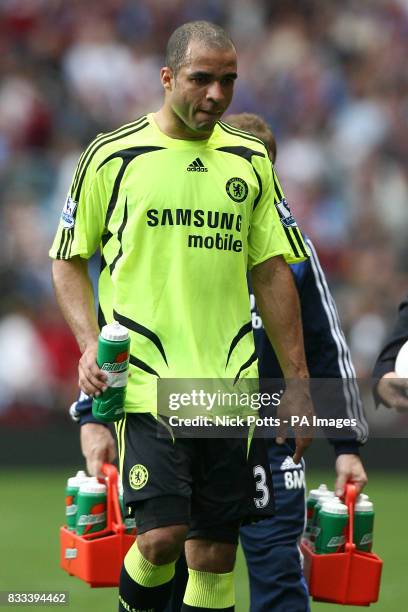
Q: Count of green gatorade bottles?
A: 8